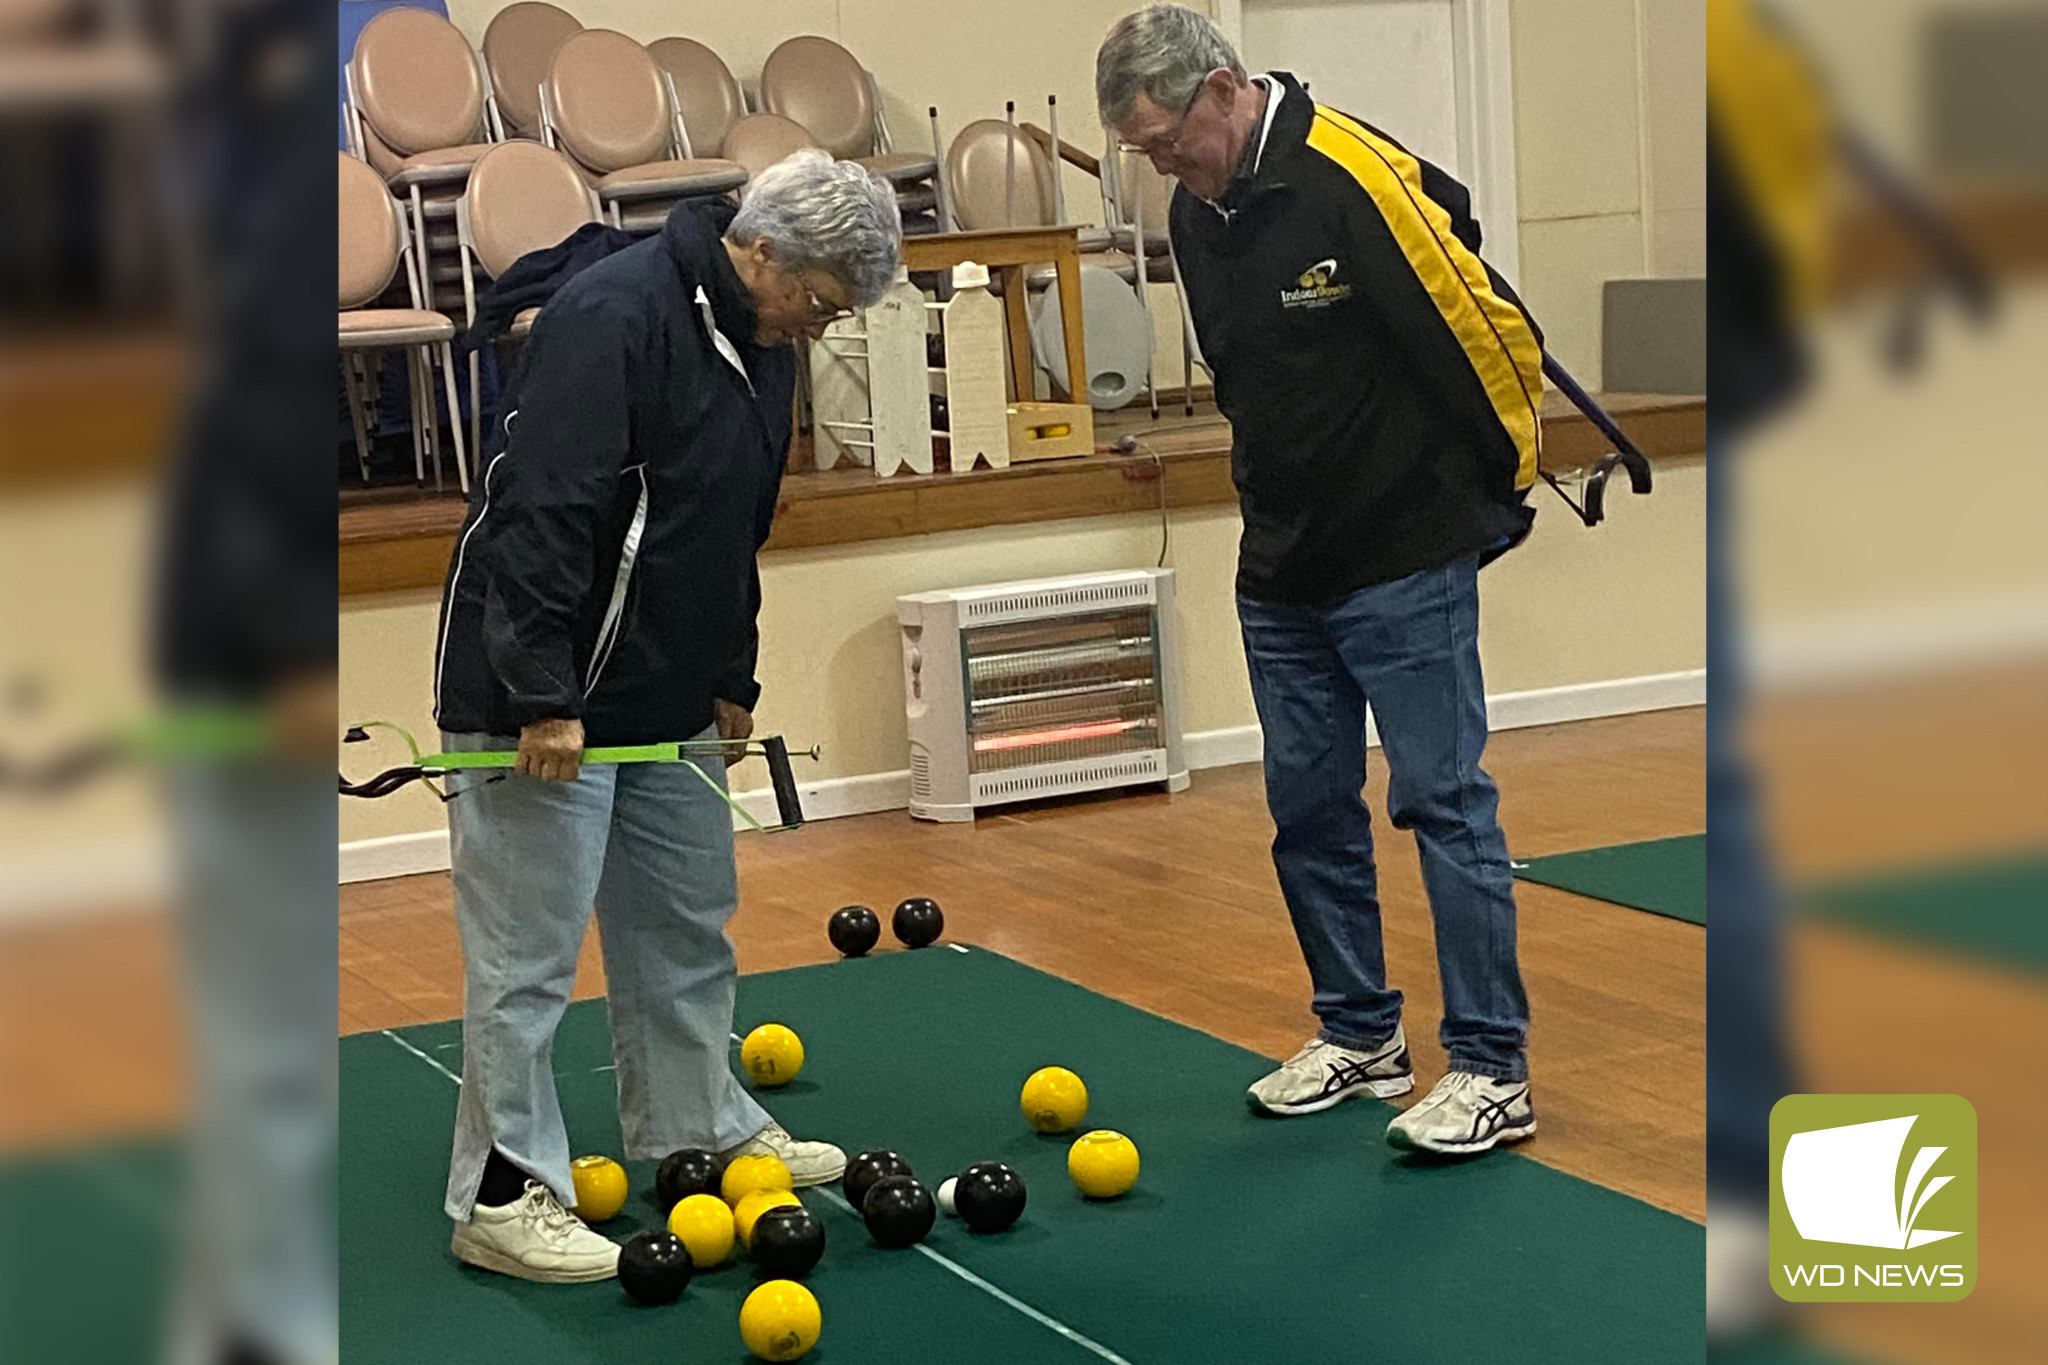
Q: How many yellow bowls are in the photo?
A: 8